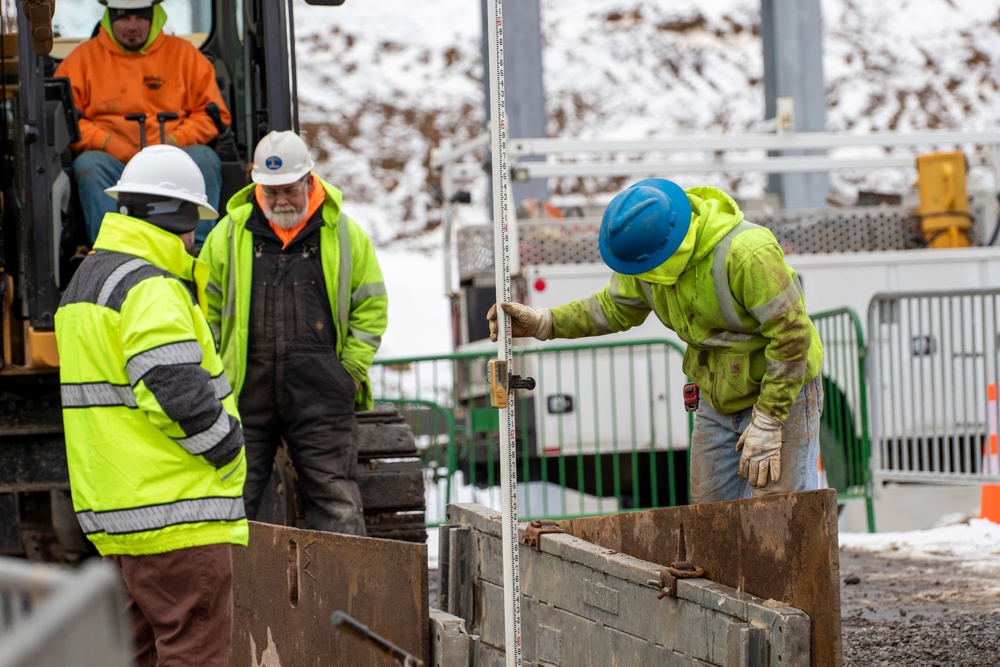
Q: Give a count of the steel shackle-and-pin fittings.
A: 2